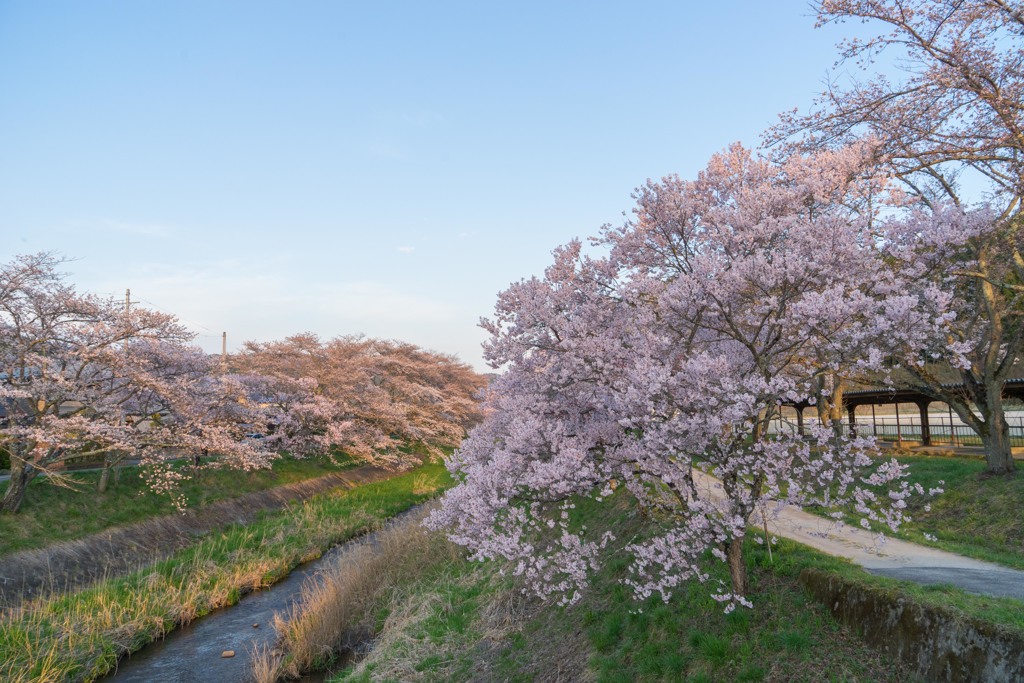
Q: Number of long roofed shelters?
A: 1